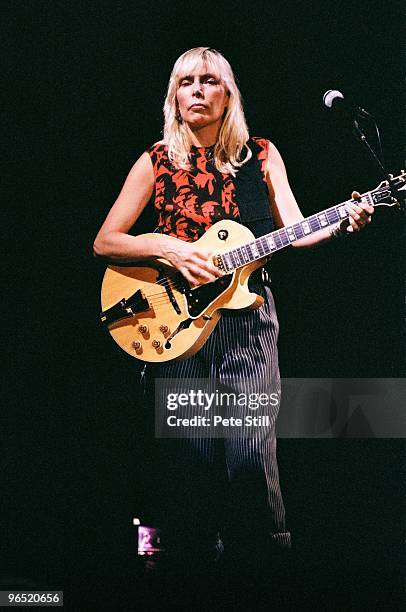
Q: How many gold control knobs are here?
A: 4